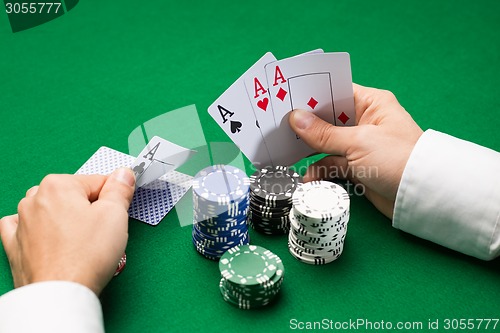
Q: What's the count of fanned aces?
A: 3